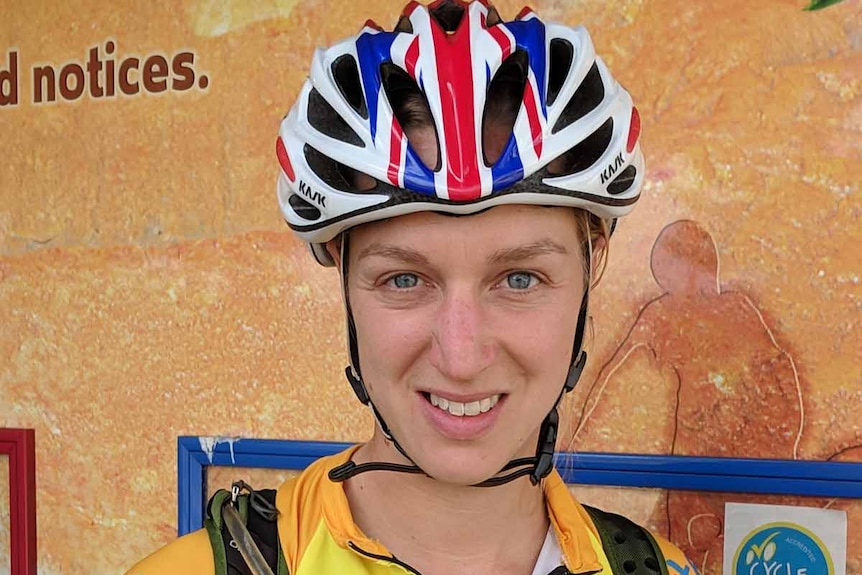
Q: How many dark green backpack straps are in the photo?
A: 2